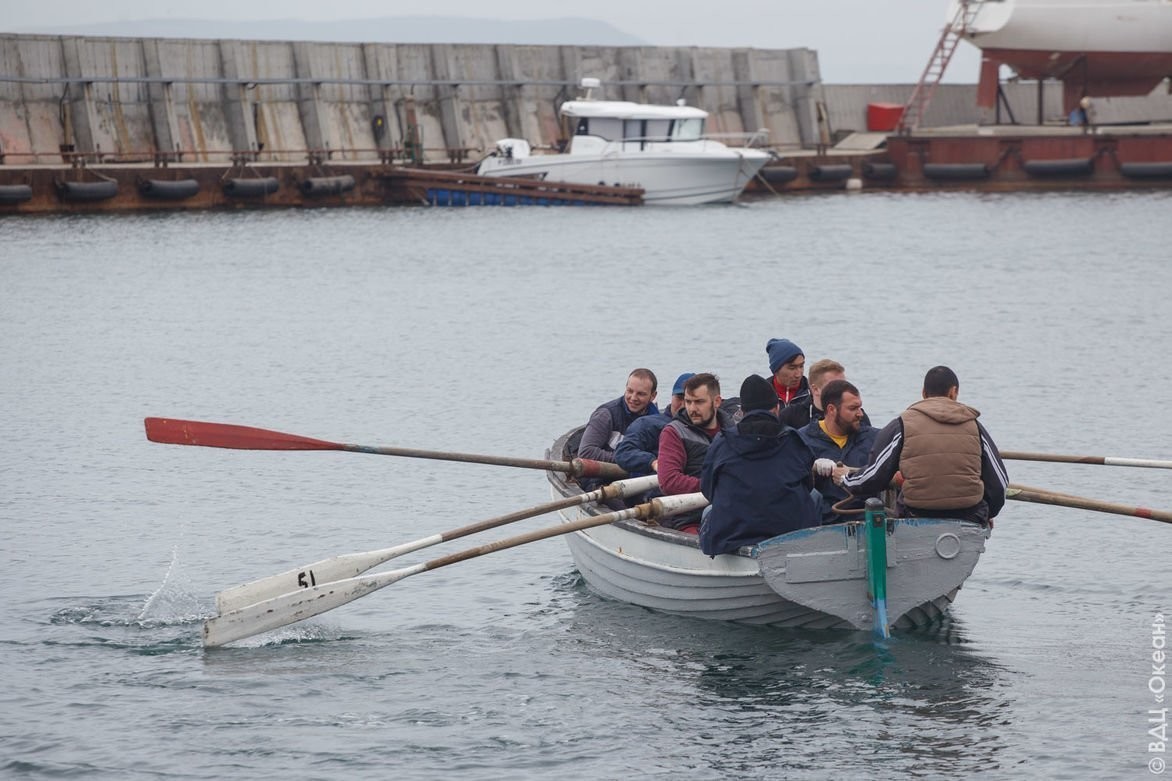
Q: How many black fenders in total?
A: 11